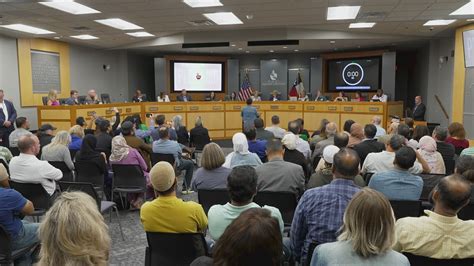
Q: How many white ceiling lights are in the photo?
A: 11